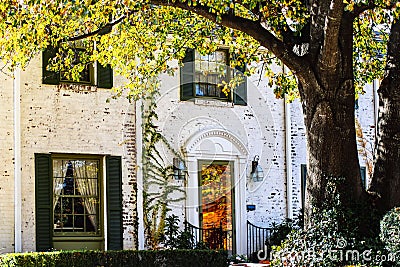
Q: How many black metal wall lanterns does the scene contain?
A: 2